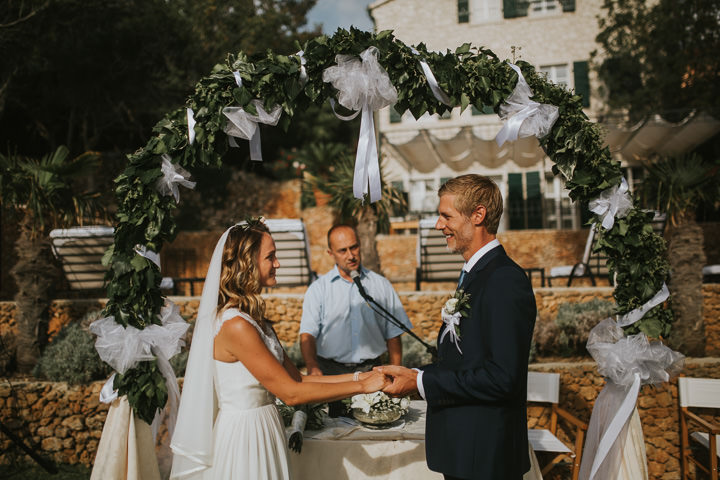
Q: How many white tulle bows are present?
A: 7